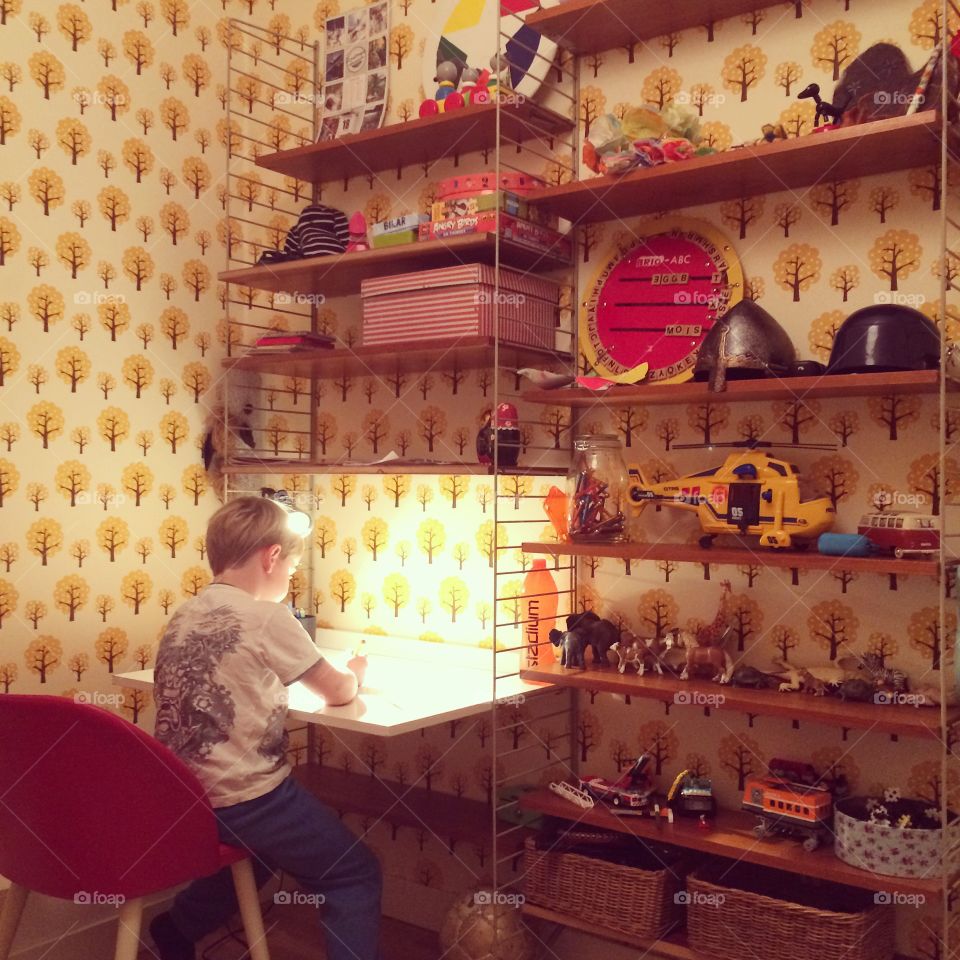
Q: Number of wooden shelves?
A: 12